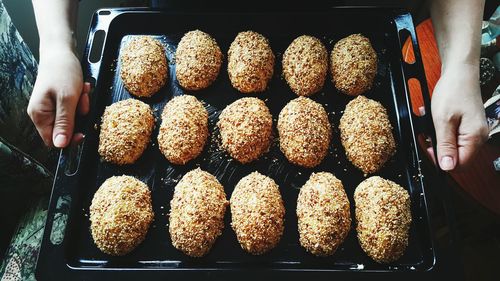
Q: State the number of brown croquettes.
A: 15